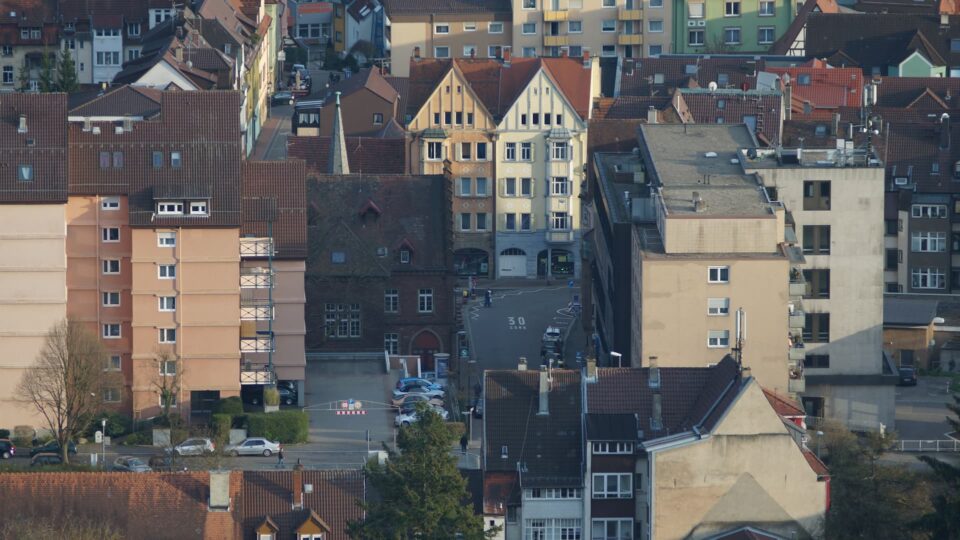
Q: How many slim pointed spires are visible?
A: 1